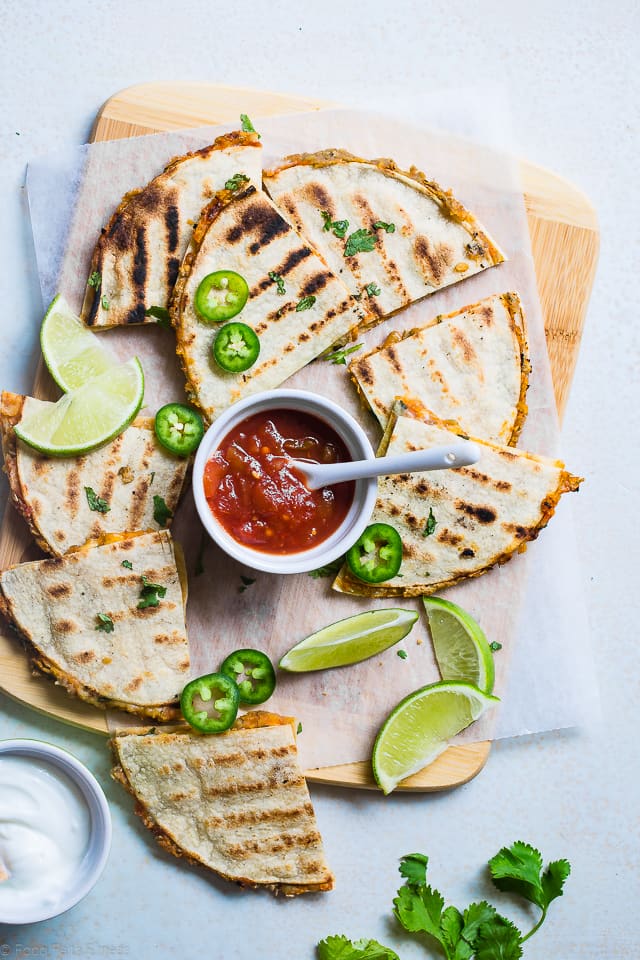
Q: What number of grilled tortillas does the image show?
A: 8